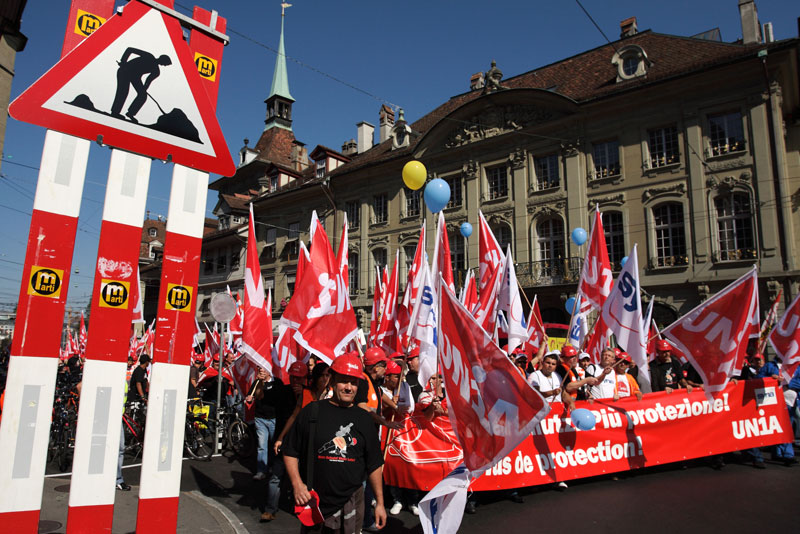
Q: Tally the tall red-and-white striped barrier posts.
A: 3